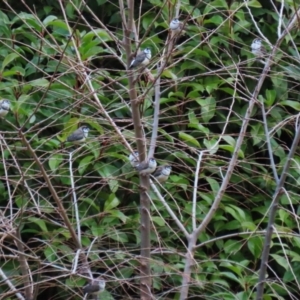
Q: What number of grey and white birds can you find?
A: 9